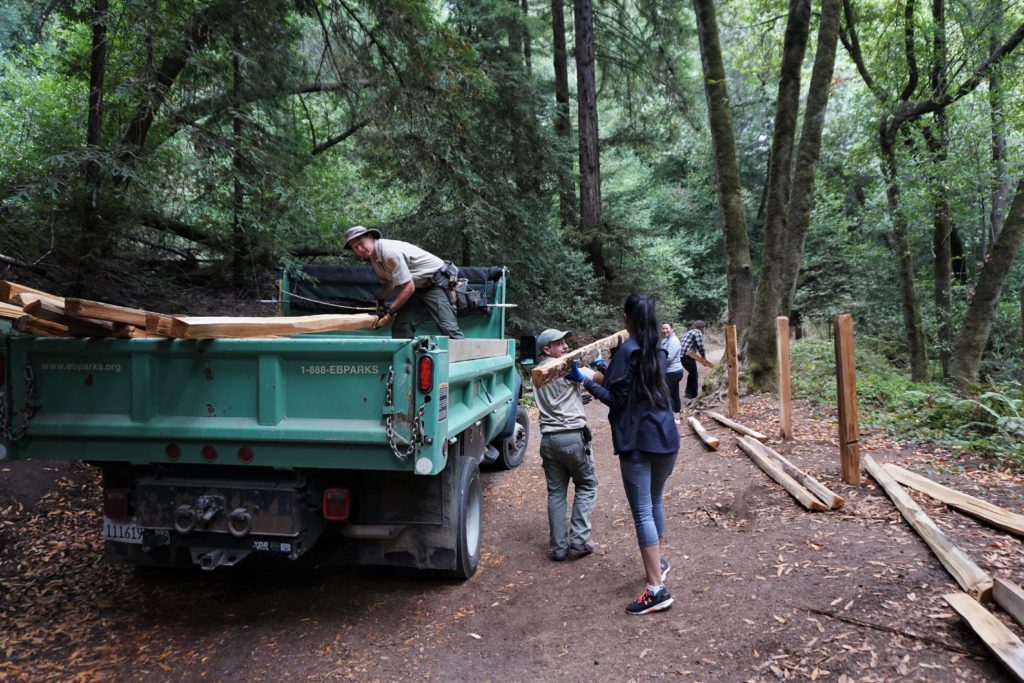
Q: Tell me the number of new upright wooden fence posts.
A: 3